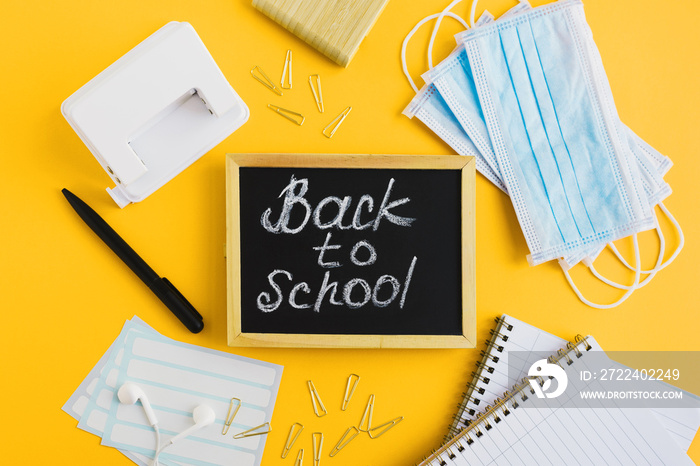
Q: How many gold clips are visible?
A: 15